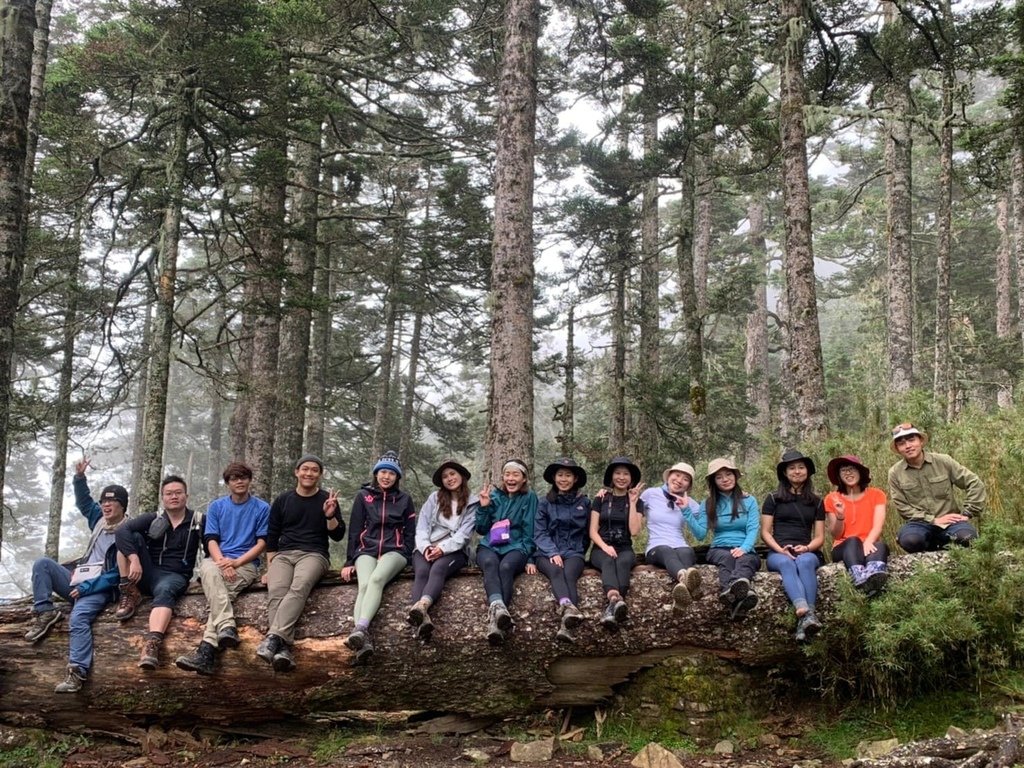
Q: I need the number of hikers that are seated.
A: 14